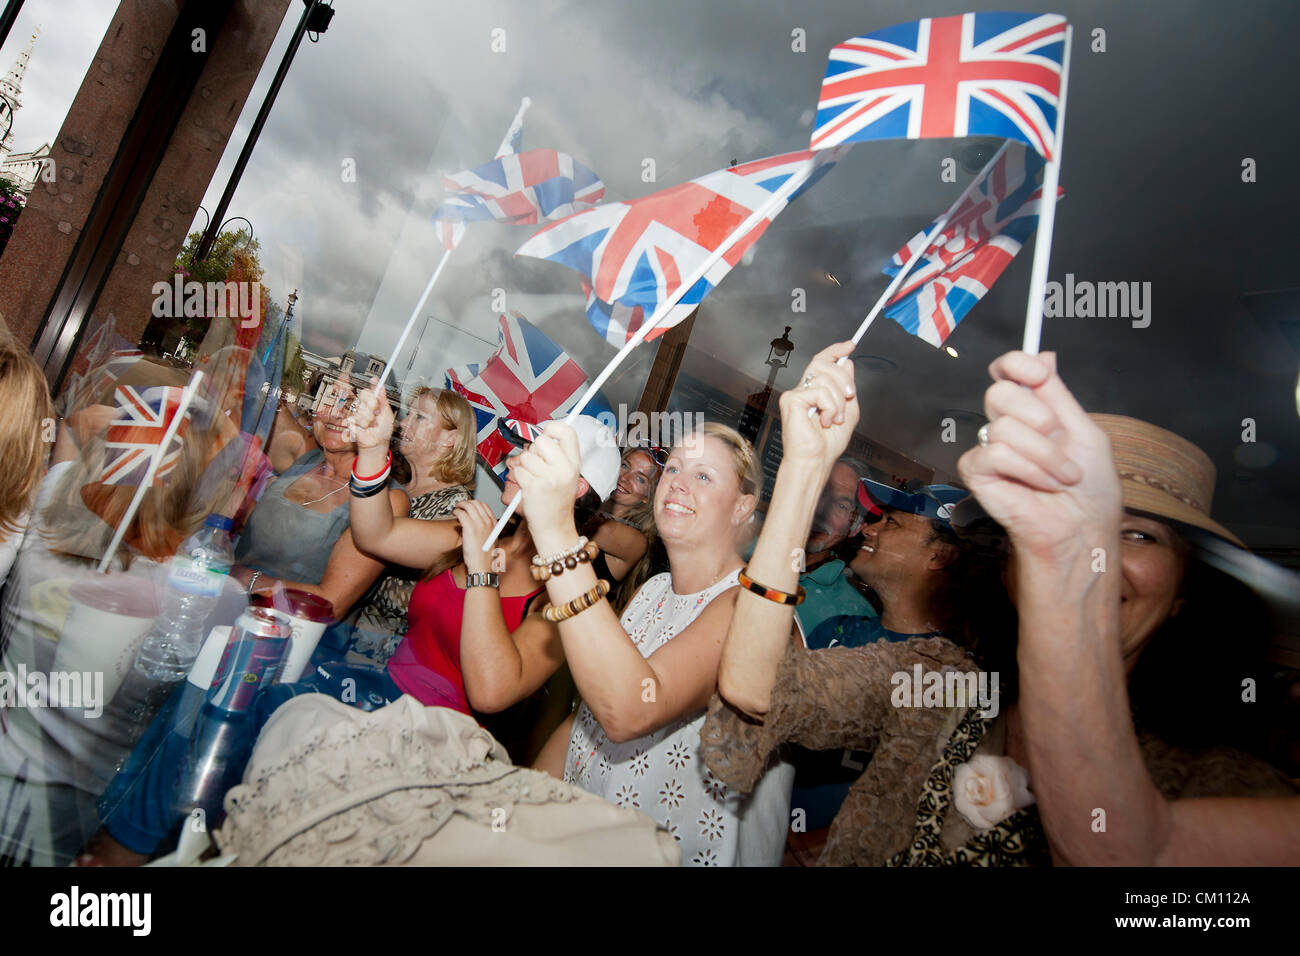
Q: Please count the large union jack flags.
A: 5